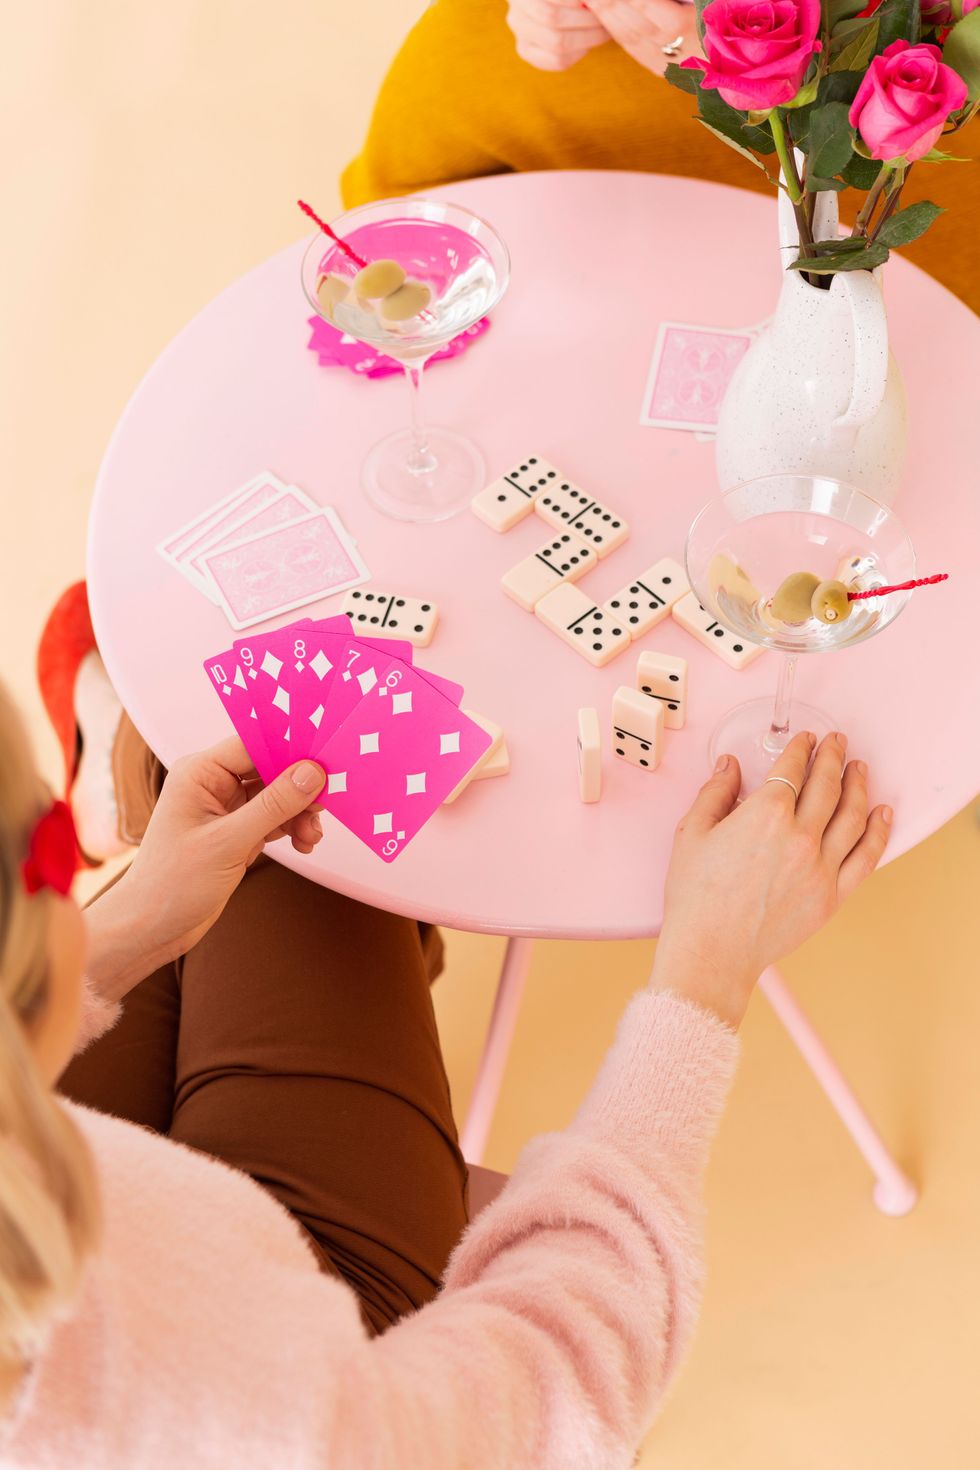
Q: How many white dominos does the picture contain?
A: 12